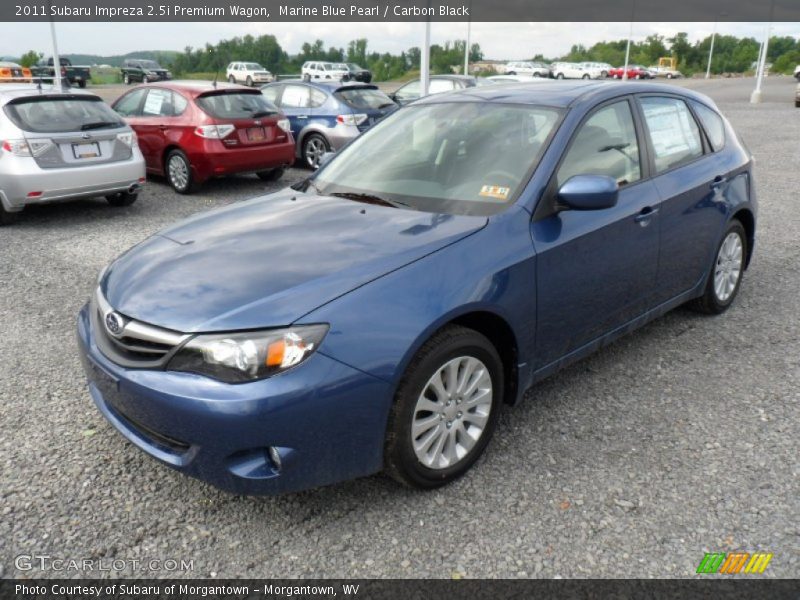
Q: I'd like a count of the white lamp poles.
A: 7